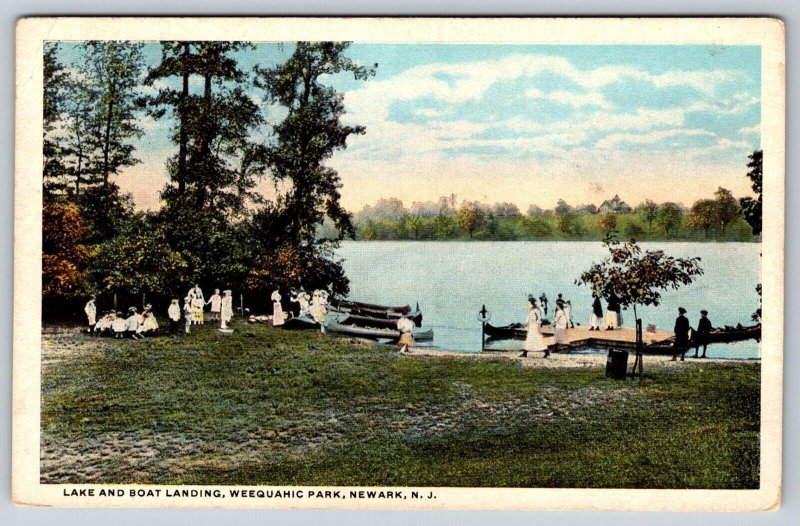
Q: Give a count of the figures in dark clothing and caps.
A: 2